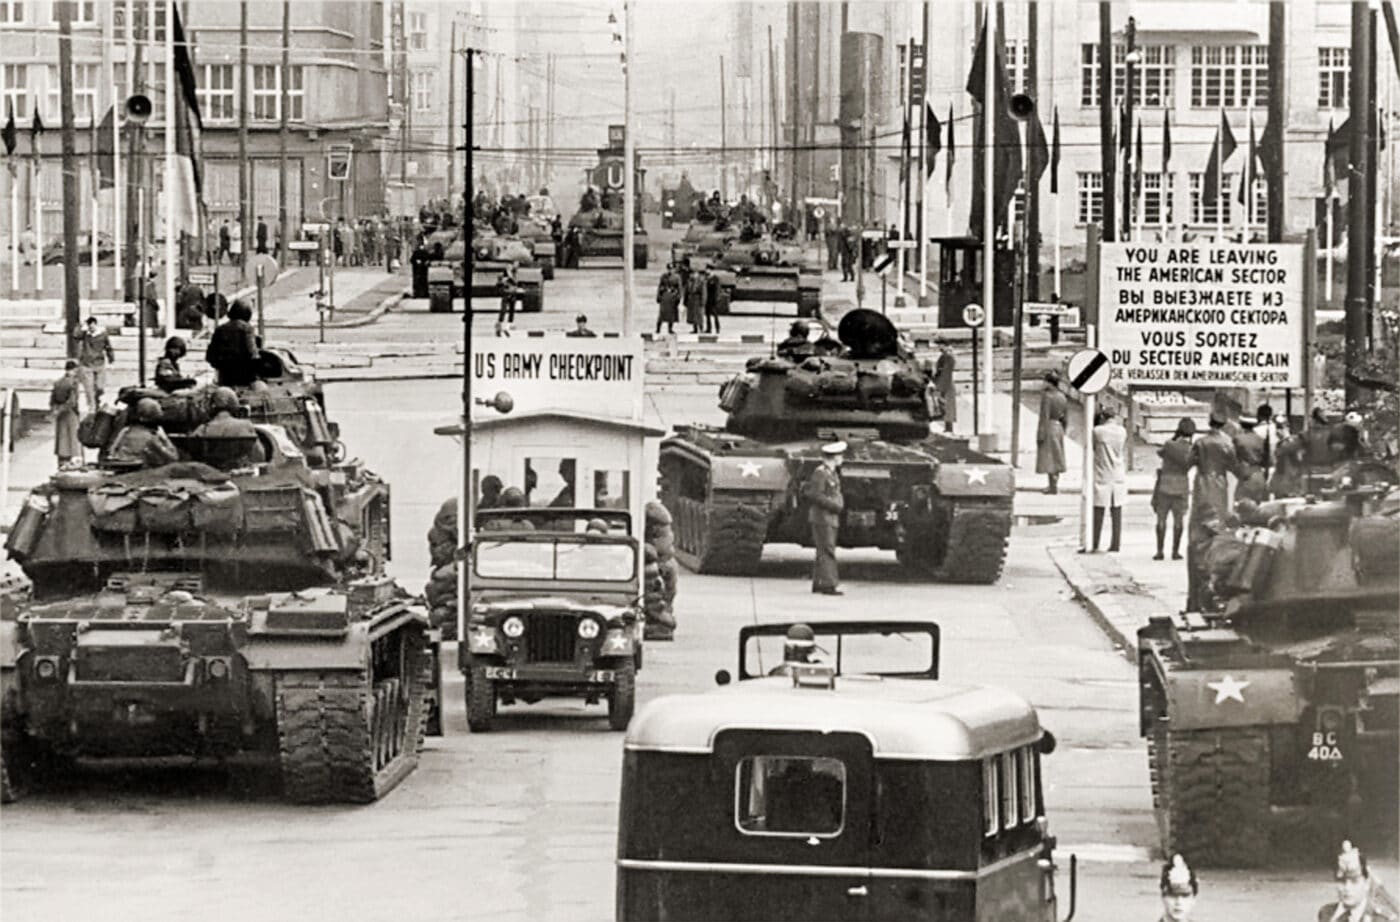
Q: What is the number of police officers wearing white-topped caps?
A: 1